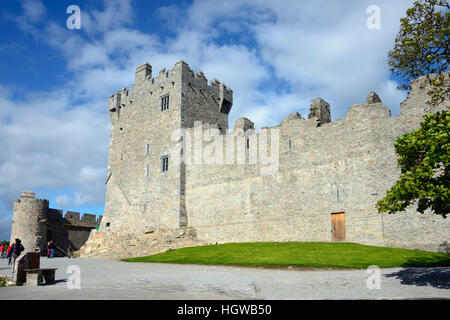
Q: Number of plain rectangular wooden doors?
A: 1